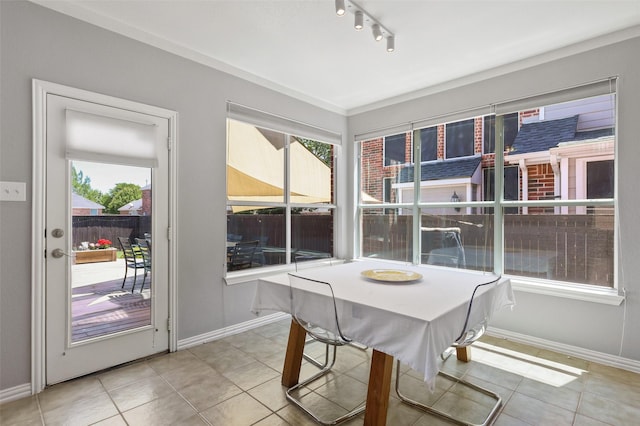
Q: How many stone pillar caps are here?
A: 0